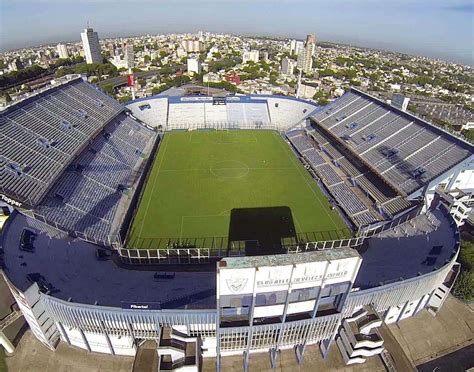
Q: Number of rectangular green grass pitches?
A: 1